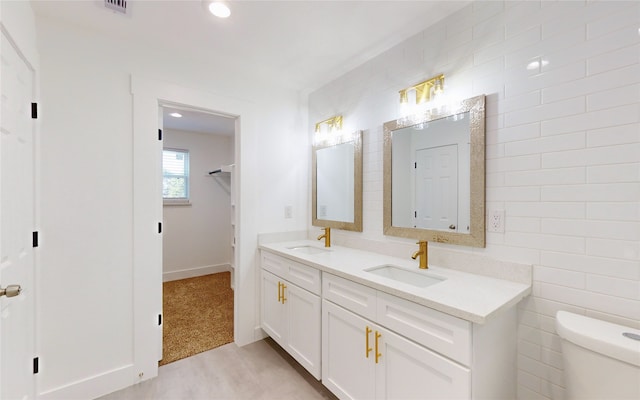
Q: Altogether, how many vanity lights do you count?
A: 2